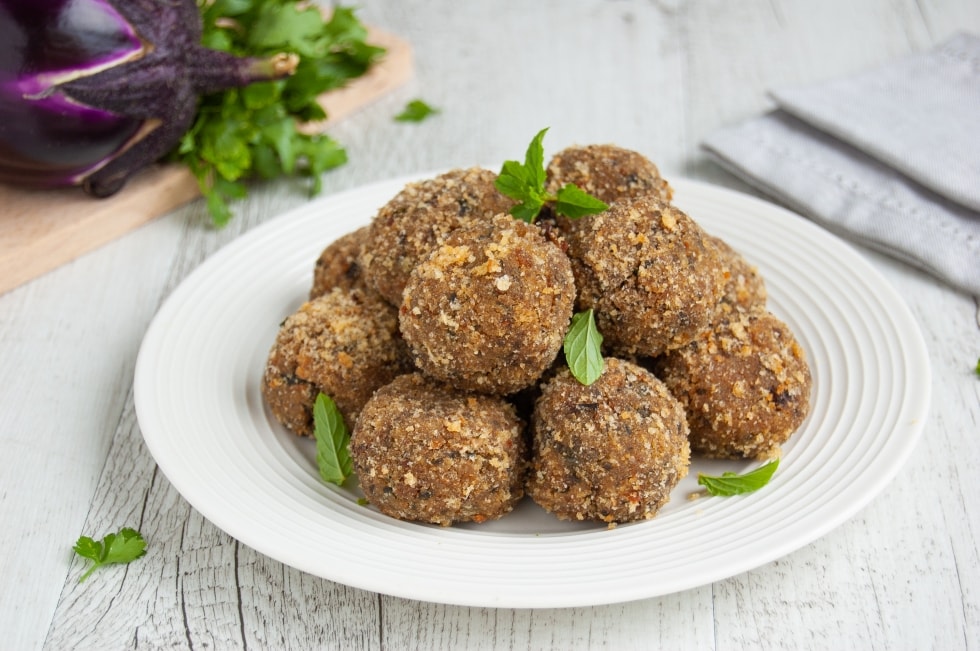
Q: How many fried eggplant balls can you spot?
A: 10